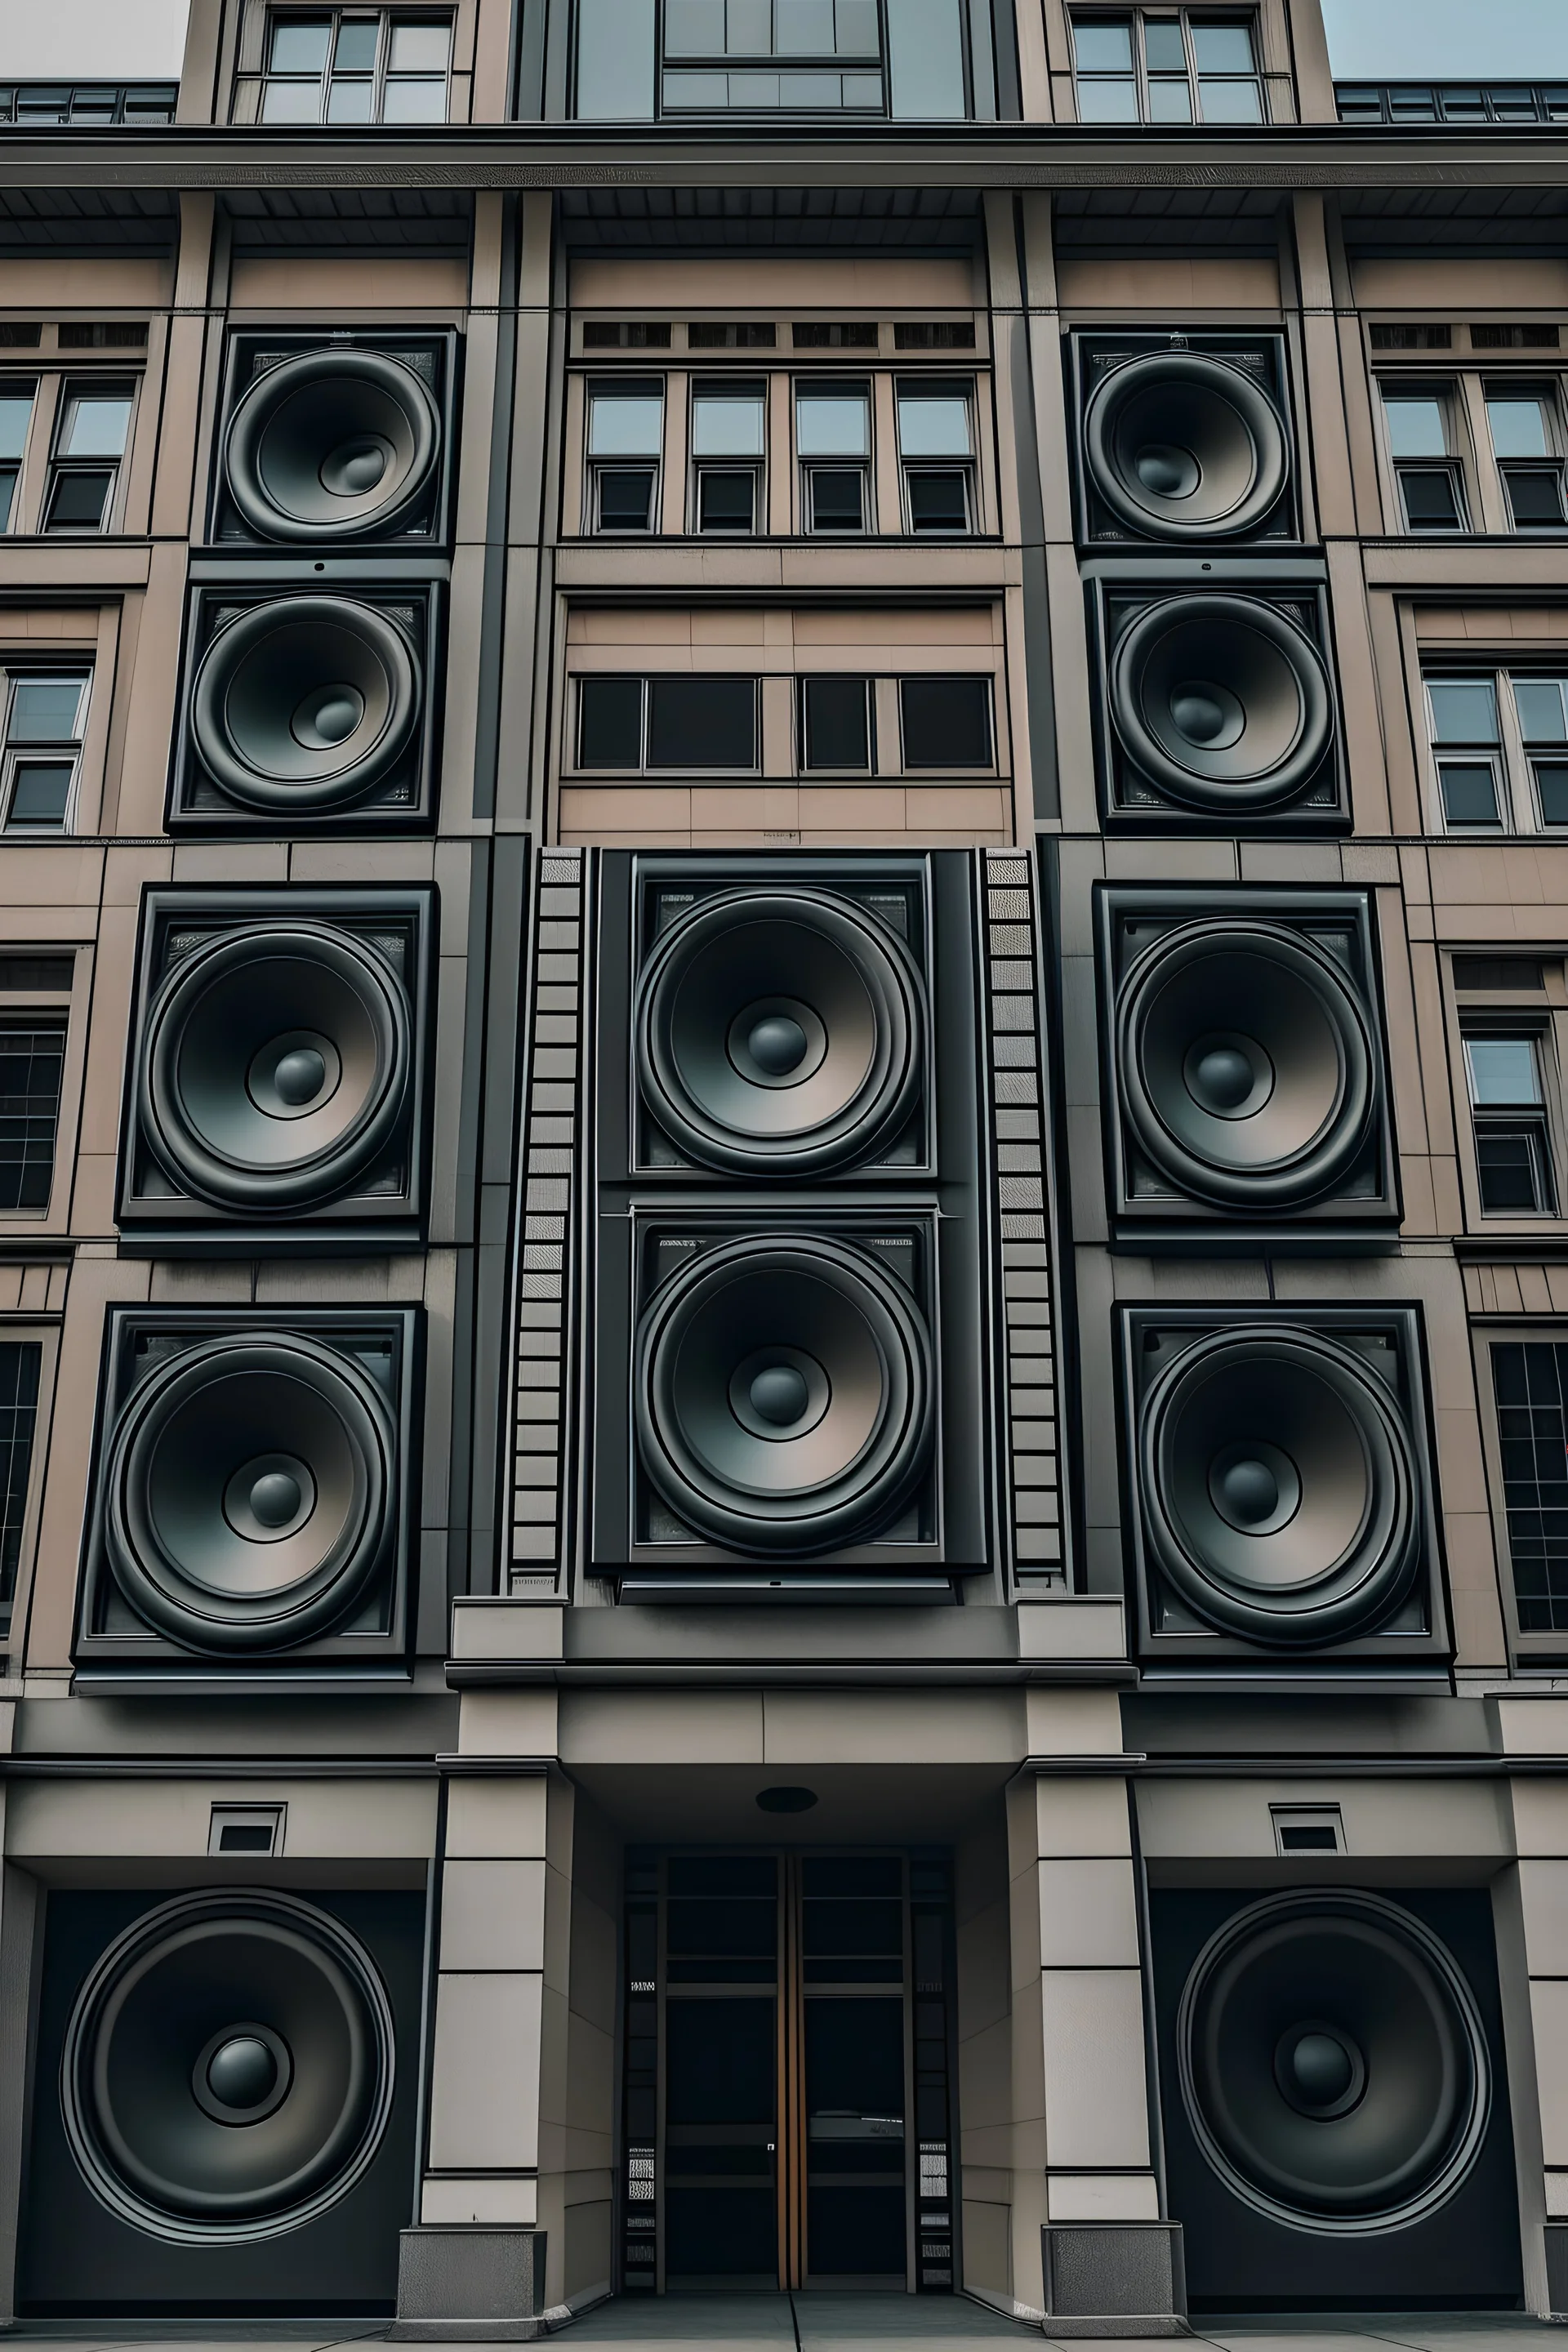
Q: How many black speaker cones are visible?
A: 12